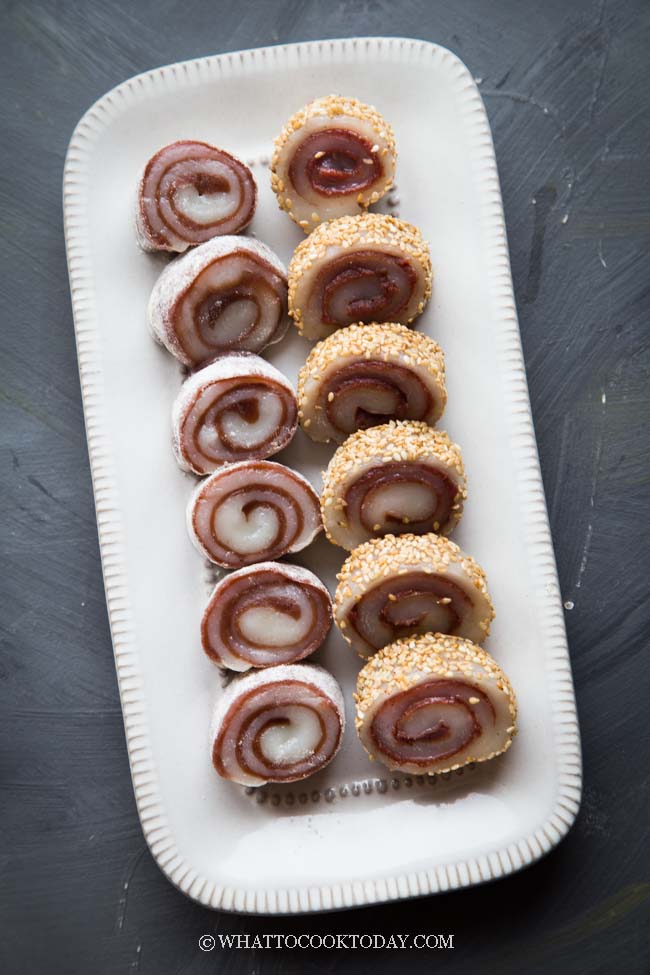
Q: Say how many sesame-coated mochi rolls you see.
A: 6